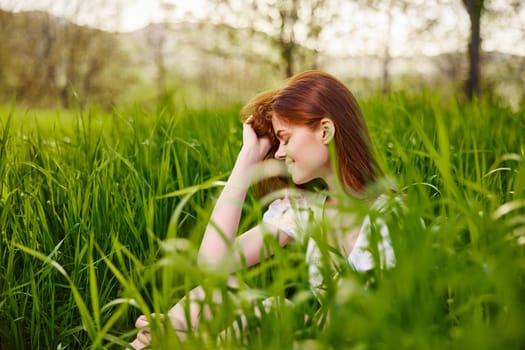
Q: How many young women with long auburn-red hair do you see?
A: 1